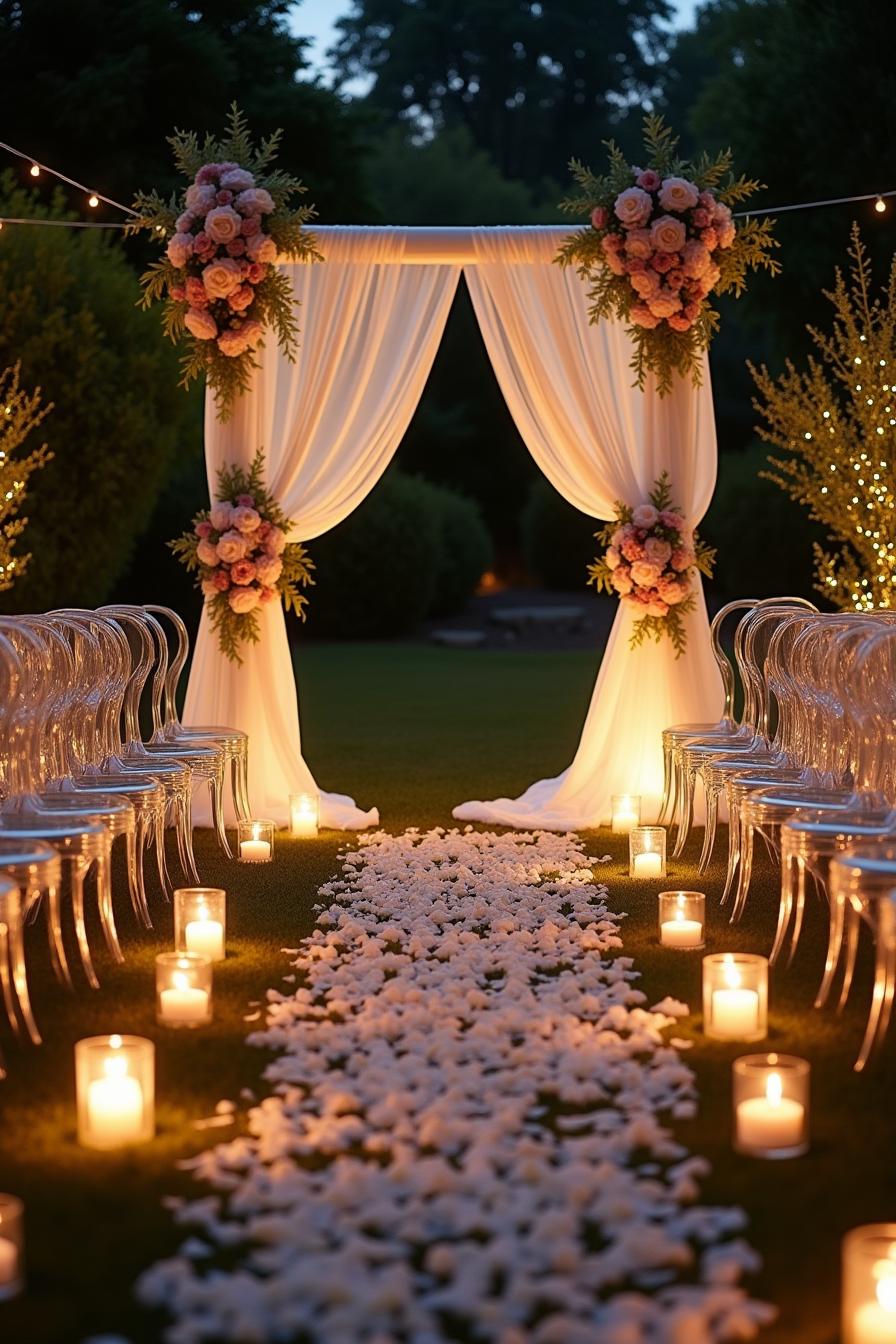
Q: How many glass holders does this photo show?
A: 12